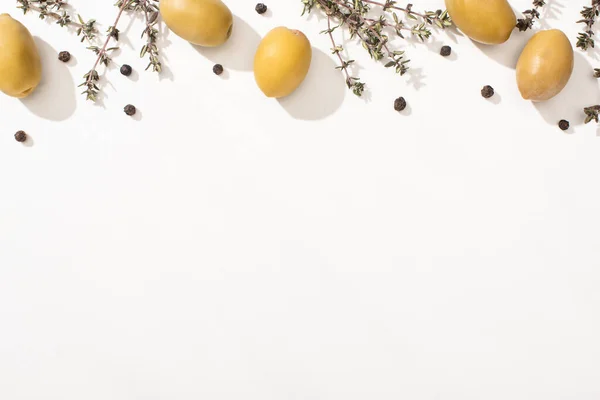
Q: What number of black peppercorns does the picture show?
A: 10